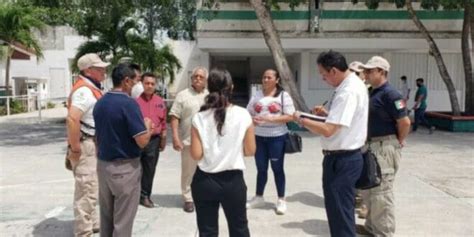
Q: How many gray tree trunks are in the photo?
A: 3